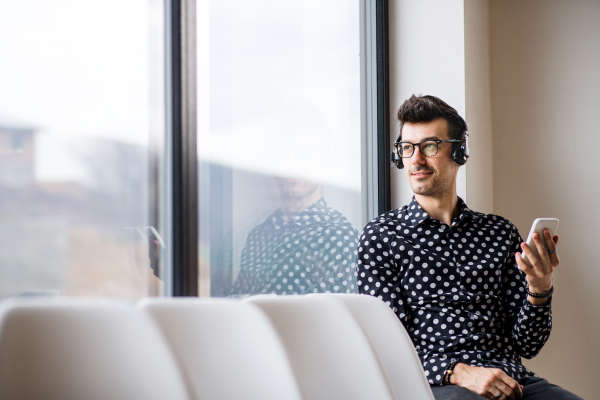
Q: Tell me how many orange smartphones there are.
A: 0